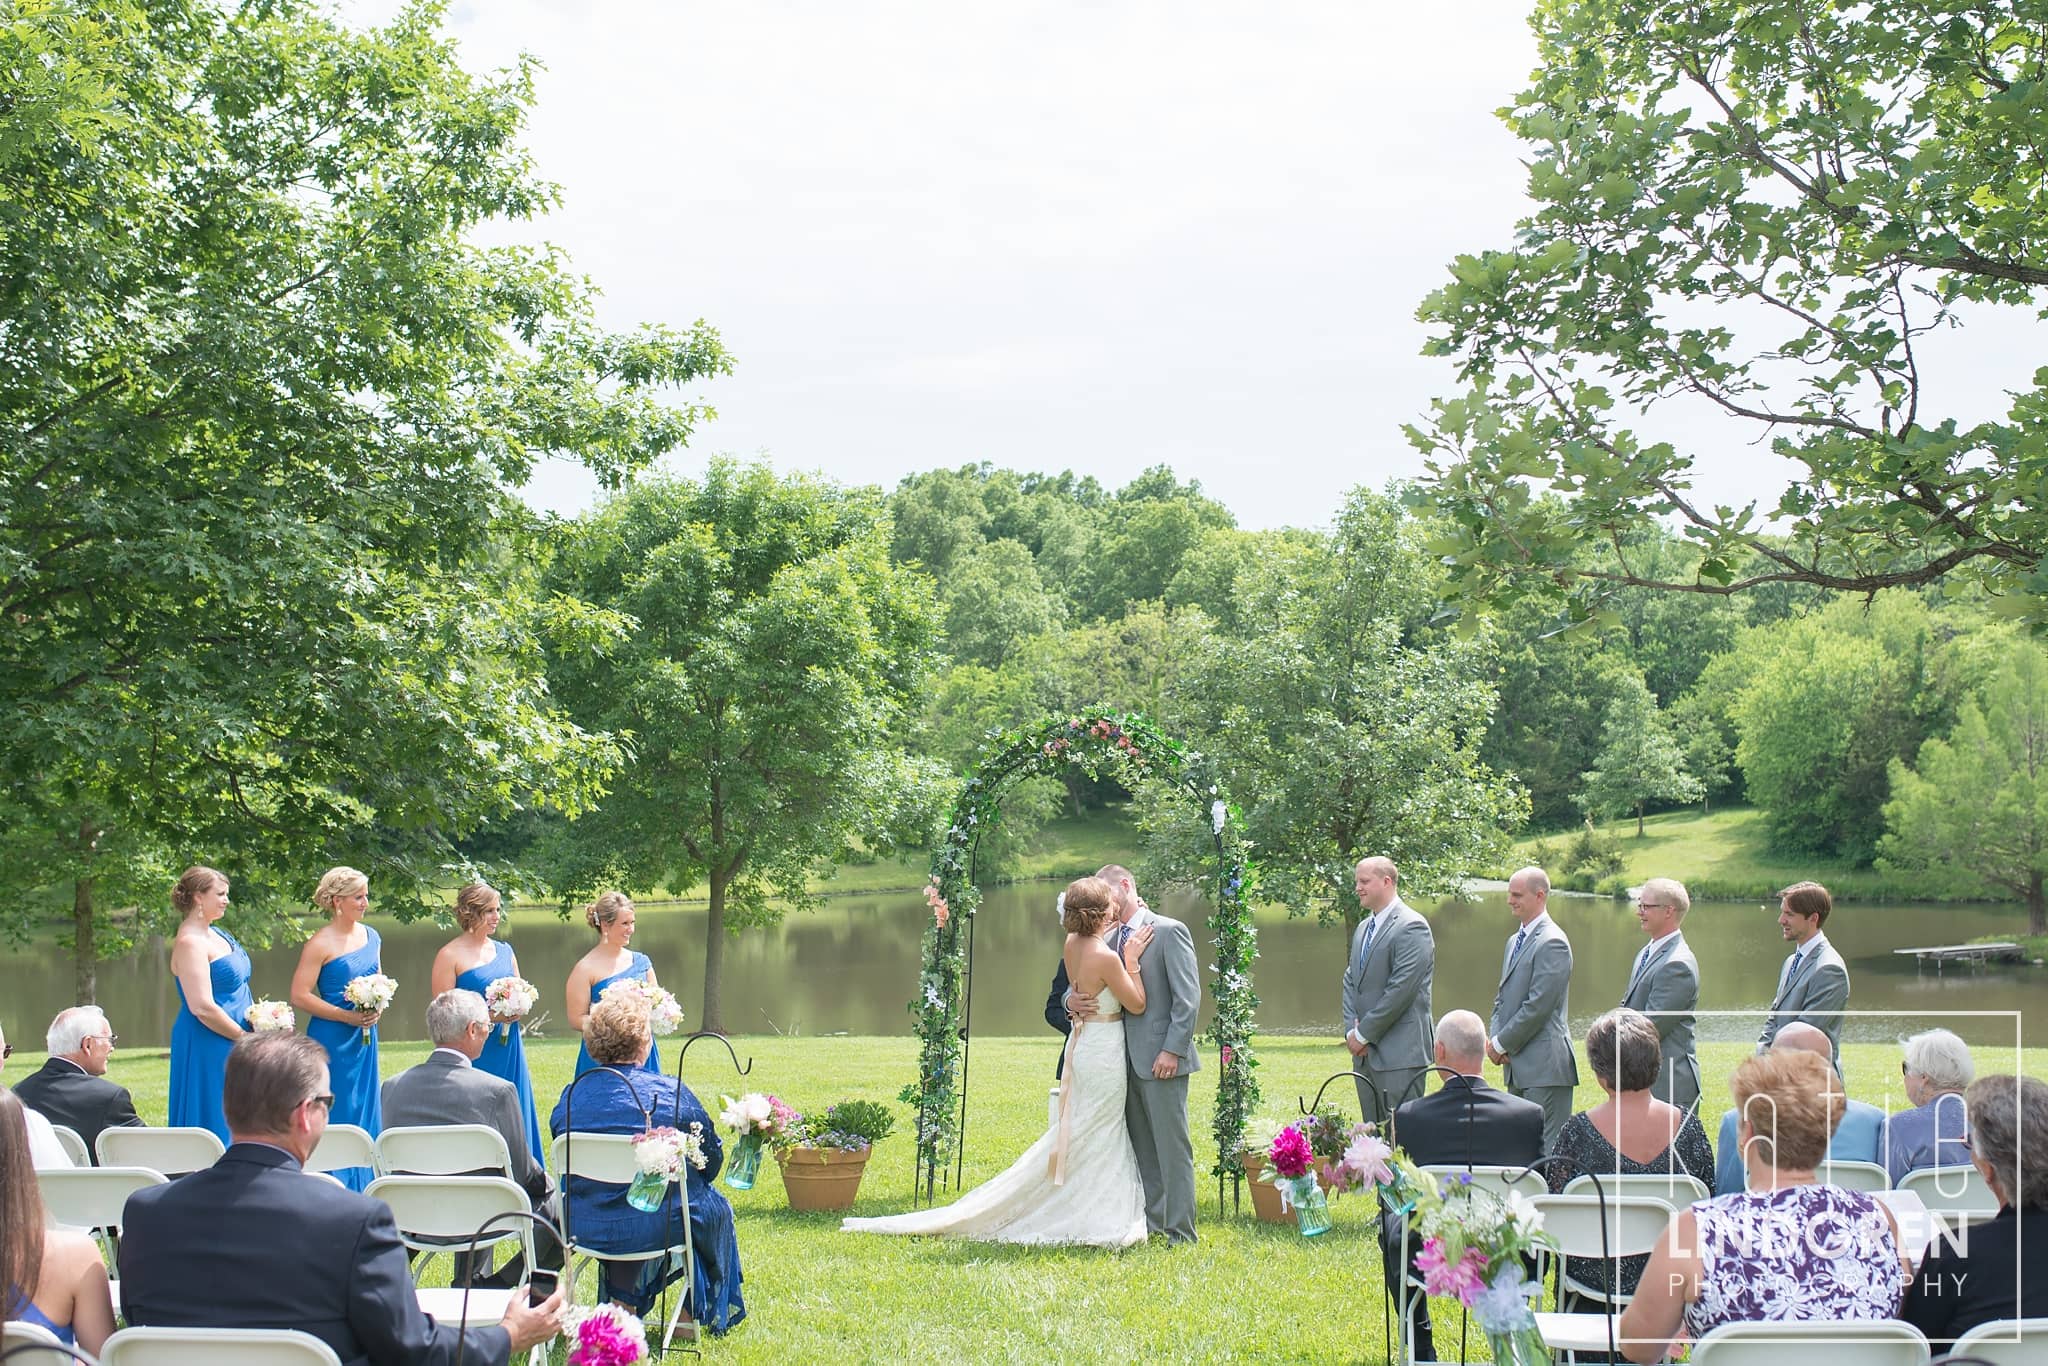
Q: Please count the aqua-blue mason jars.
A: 5